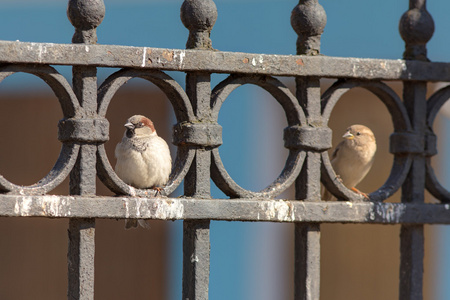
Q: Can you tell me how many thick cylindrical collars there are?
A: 4